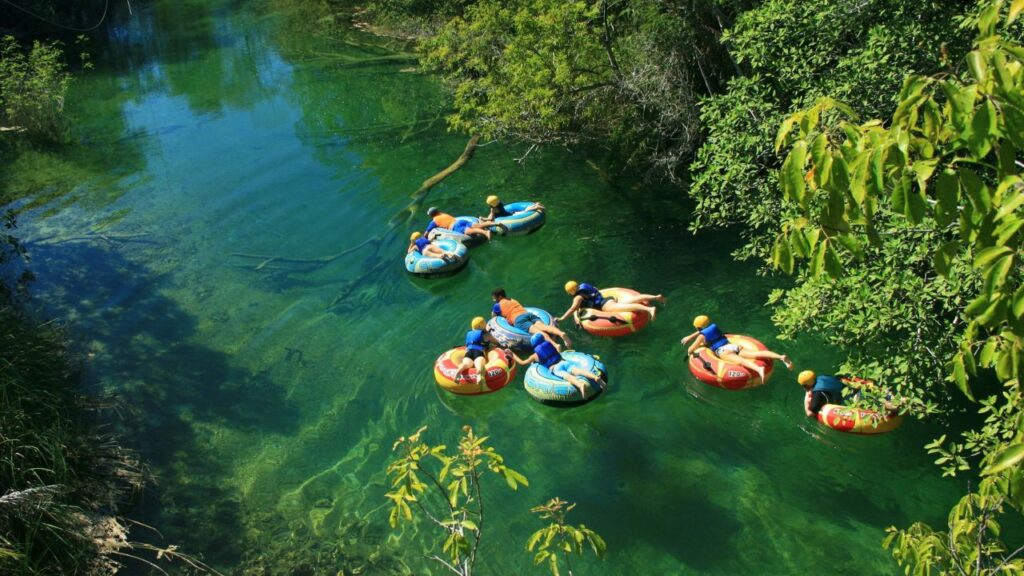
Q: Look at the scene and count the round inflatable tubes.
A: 9